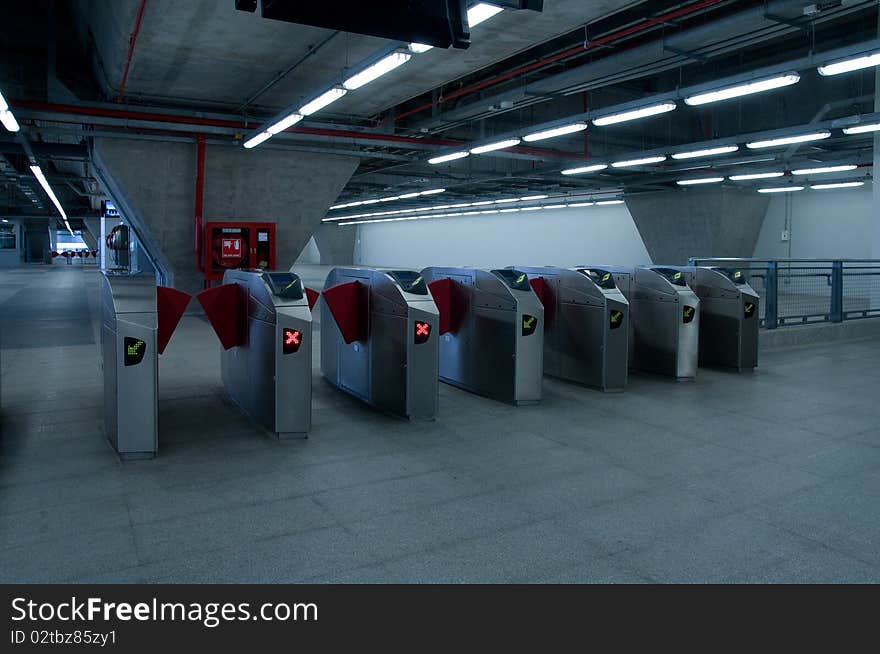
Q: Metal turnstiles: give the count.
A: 7